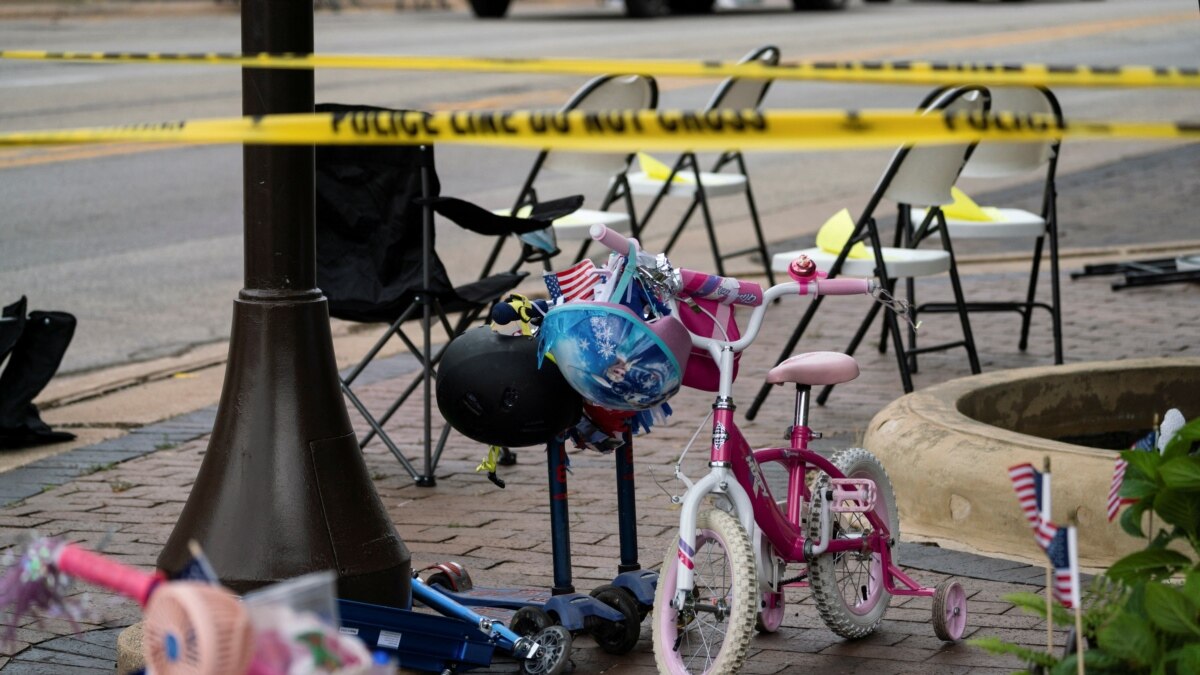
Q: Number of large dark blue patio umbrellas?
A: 0